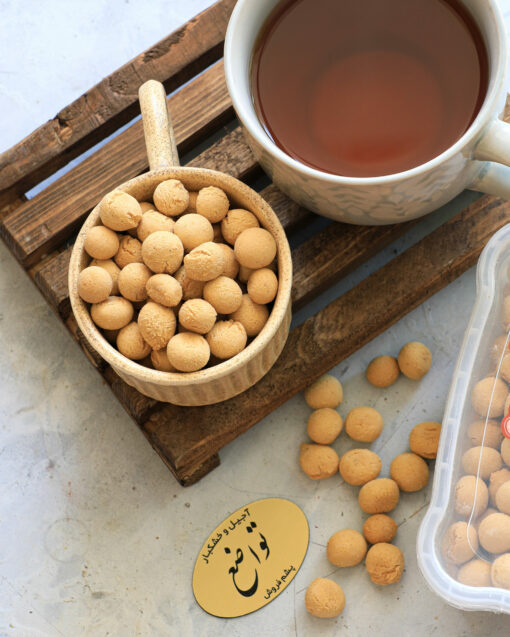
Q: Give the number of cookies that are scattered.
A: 14